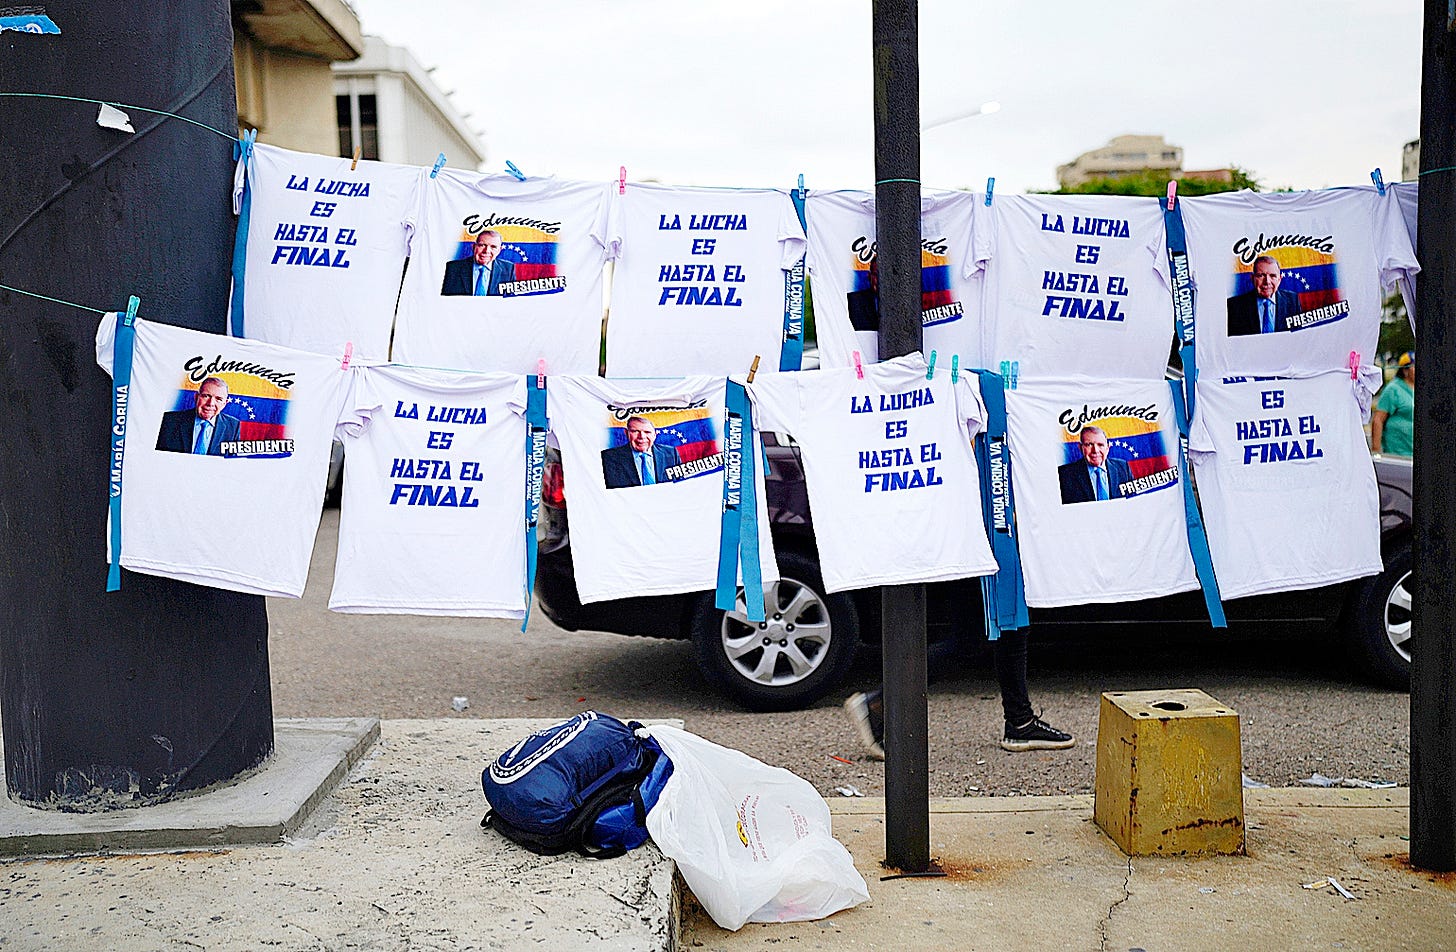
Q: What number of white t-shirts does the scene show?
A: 12